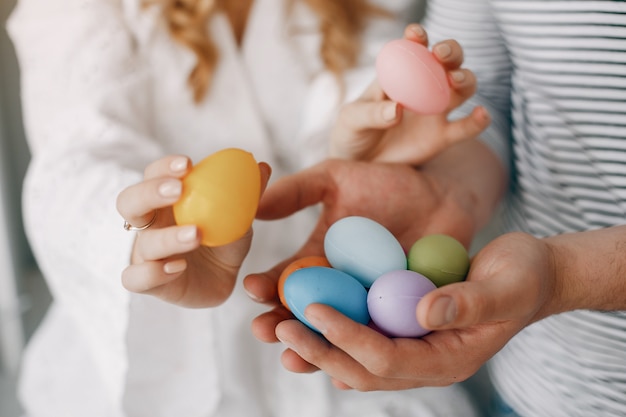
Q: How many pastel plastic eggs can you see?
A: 7